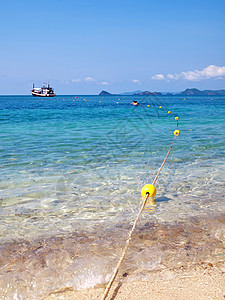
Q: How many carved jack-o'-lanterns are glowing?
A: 0